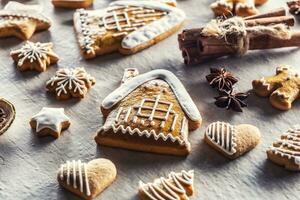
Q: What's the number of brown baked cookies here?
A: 13